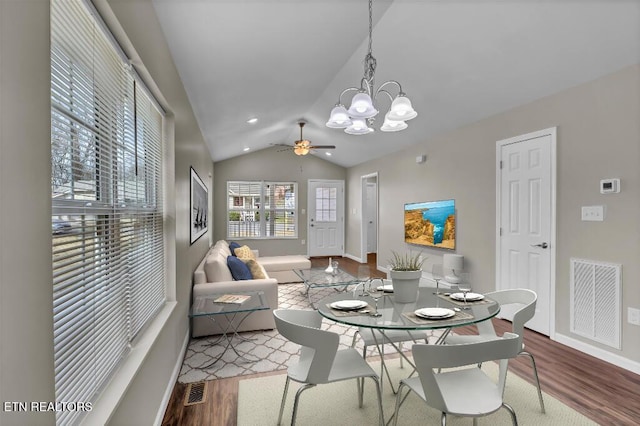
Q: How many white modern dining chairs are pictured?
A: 4